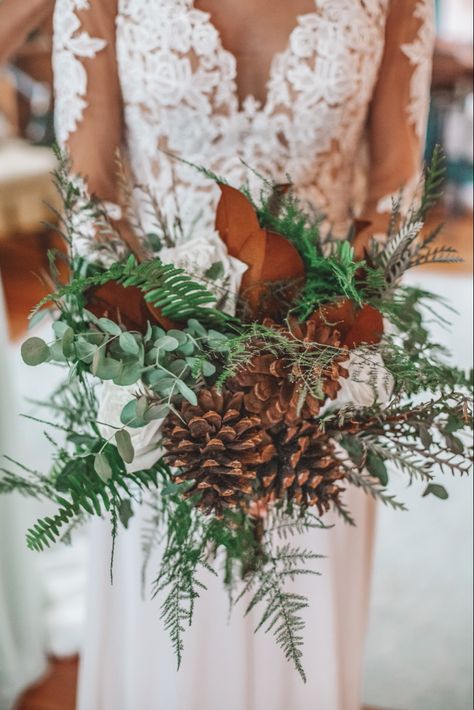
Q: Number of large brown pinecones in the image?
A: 3